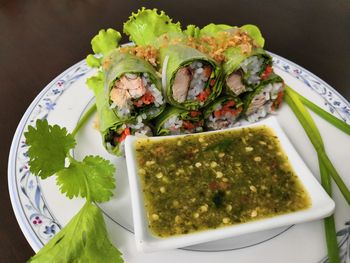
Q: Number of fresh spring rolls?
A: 7